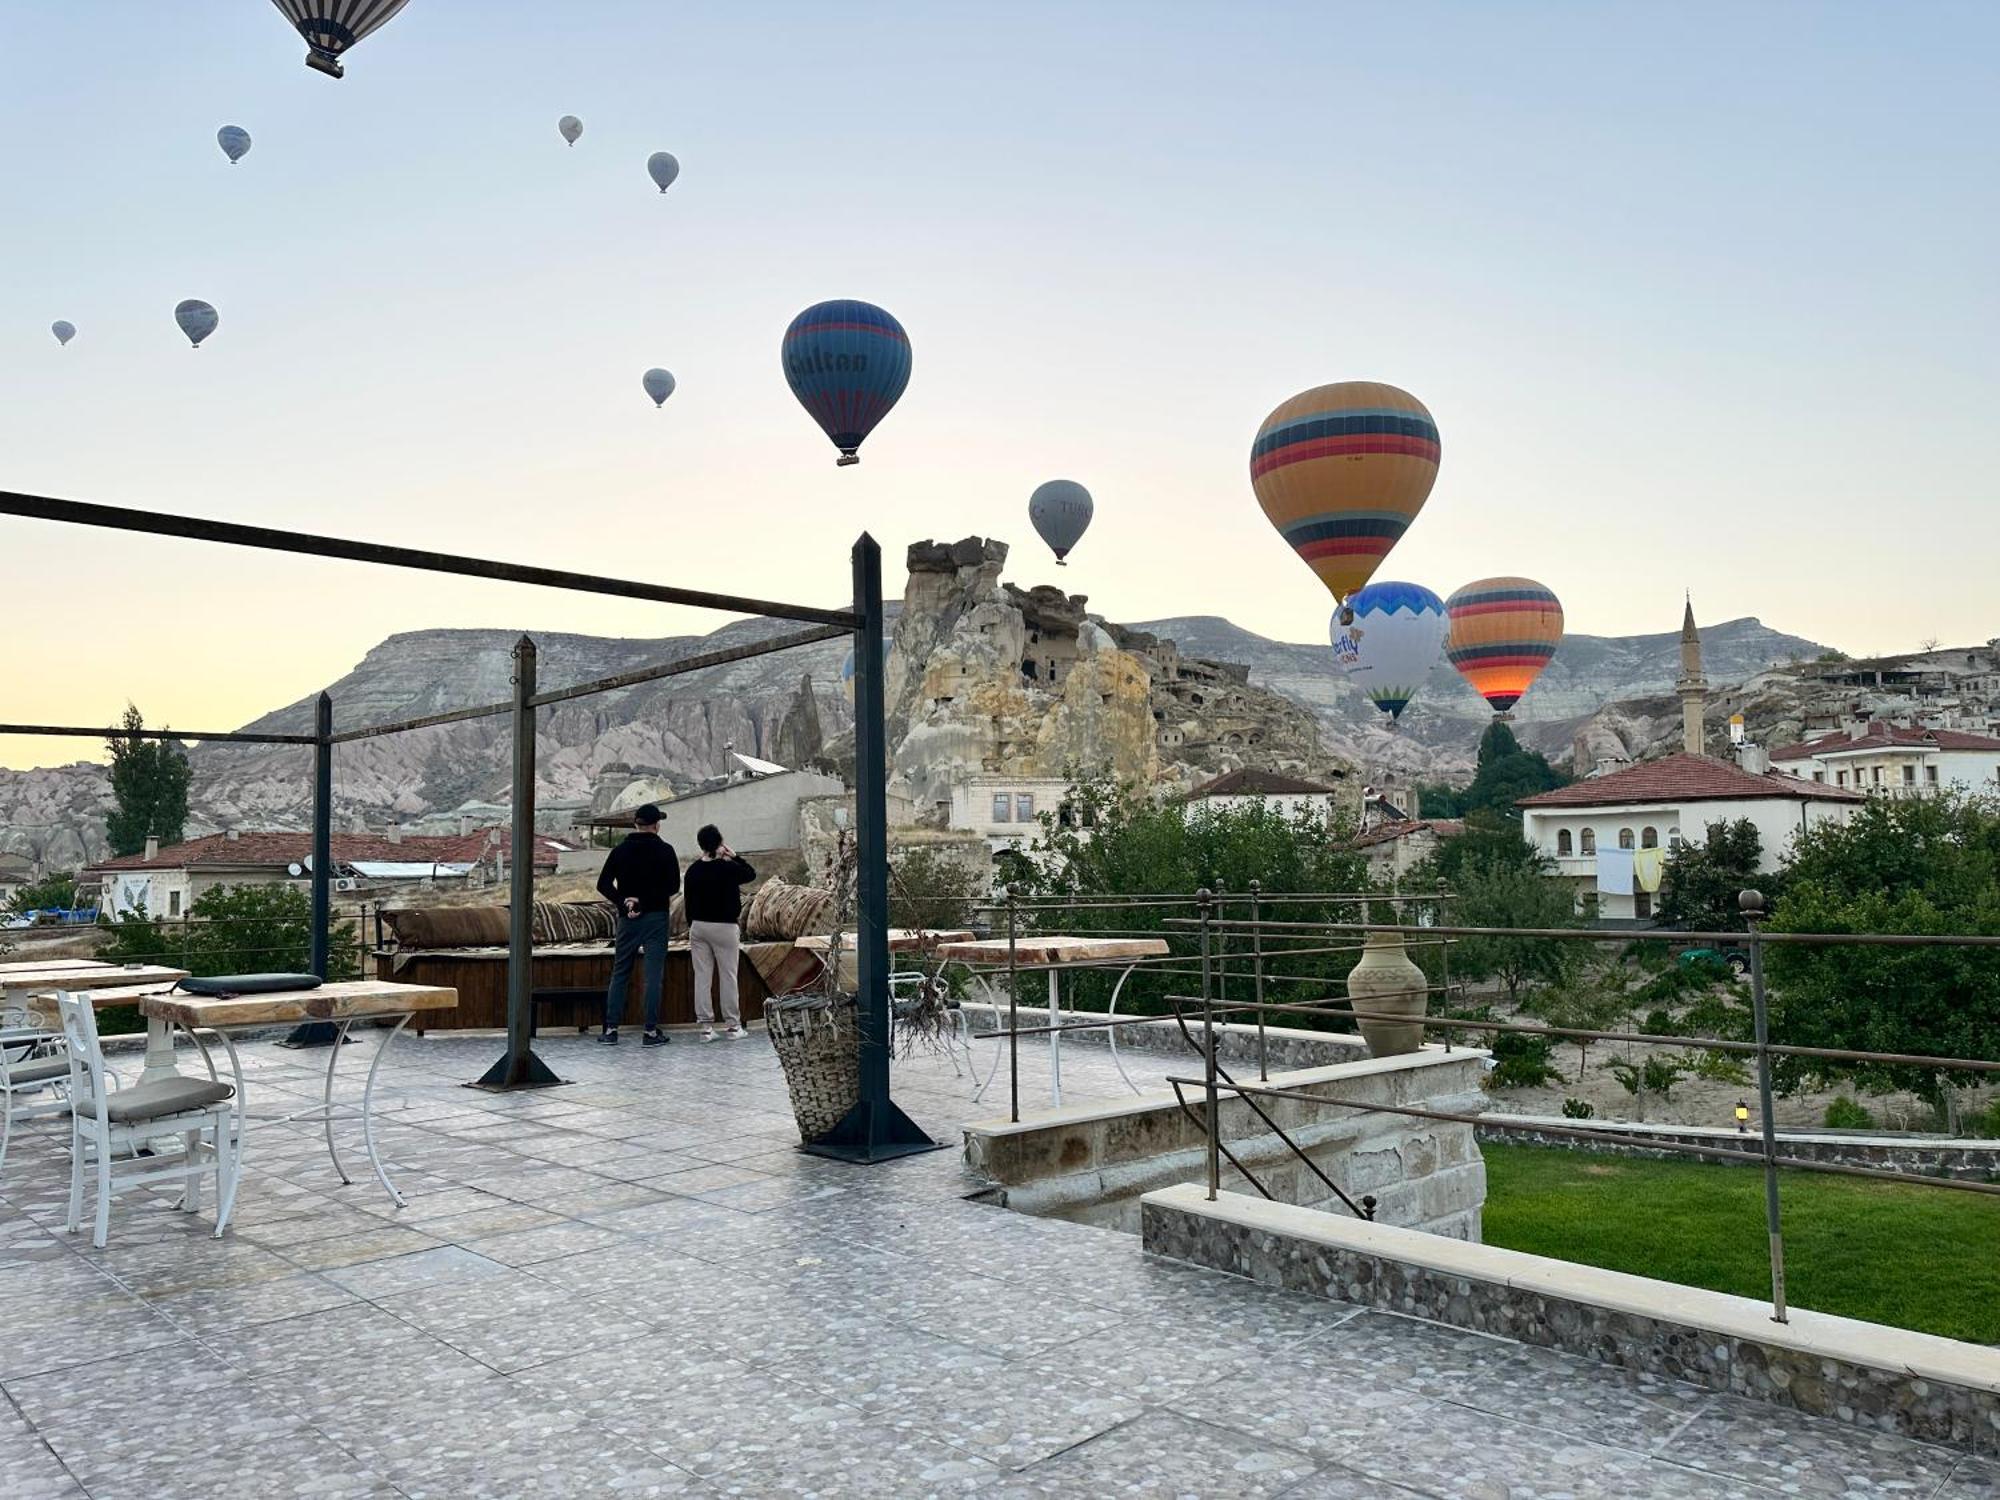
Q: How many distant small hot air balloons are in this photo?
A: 6